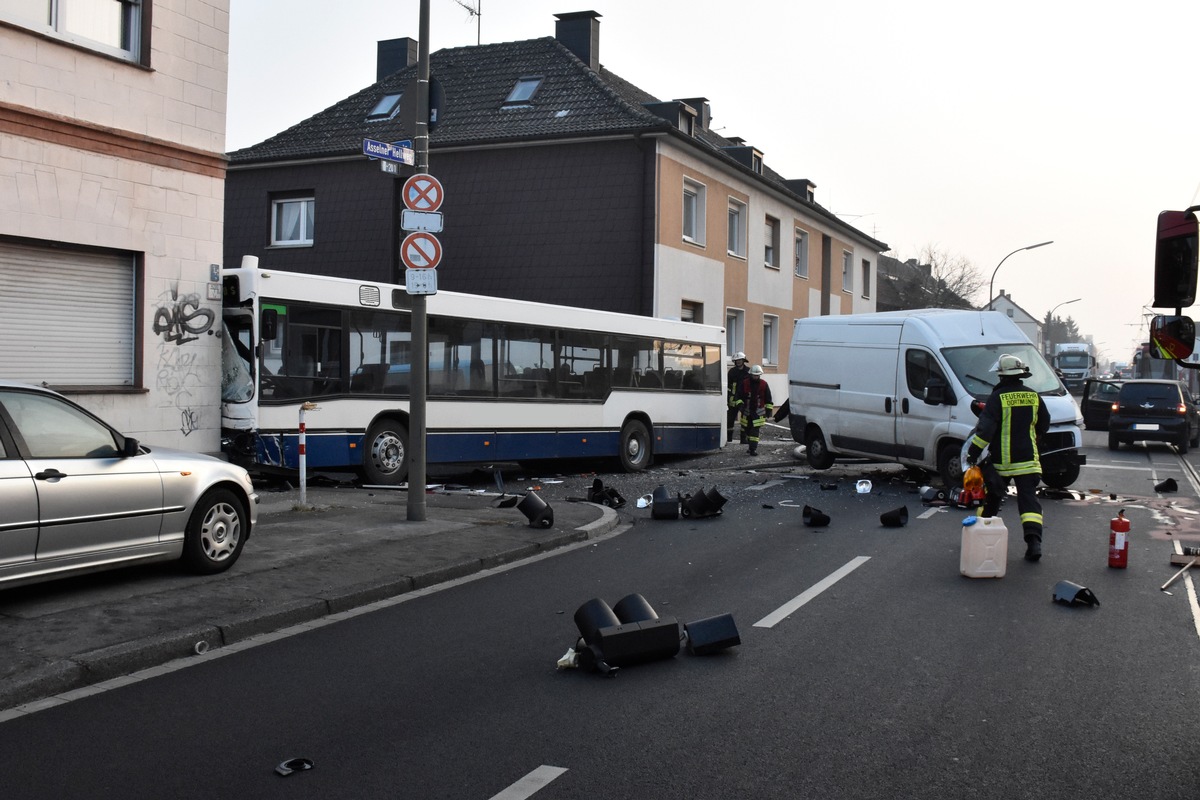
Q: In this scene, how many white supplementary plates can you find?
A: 2